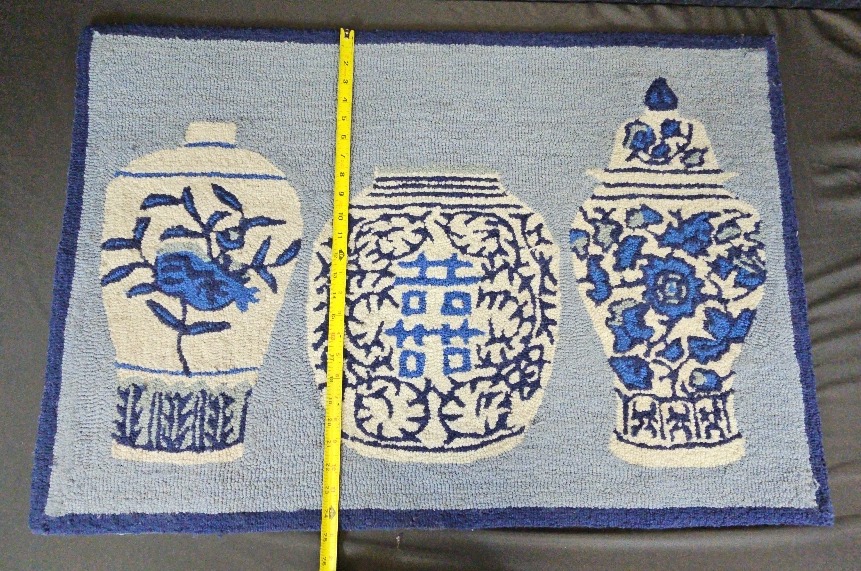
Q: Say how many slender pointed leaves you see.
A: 15